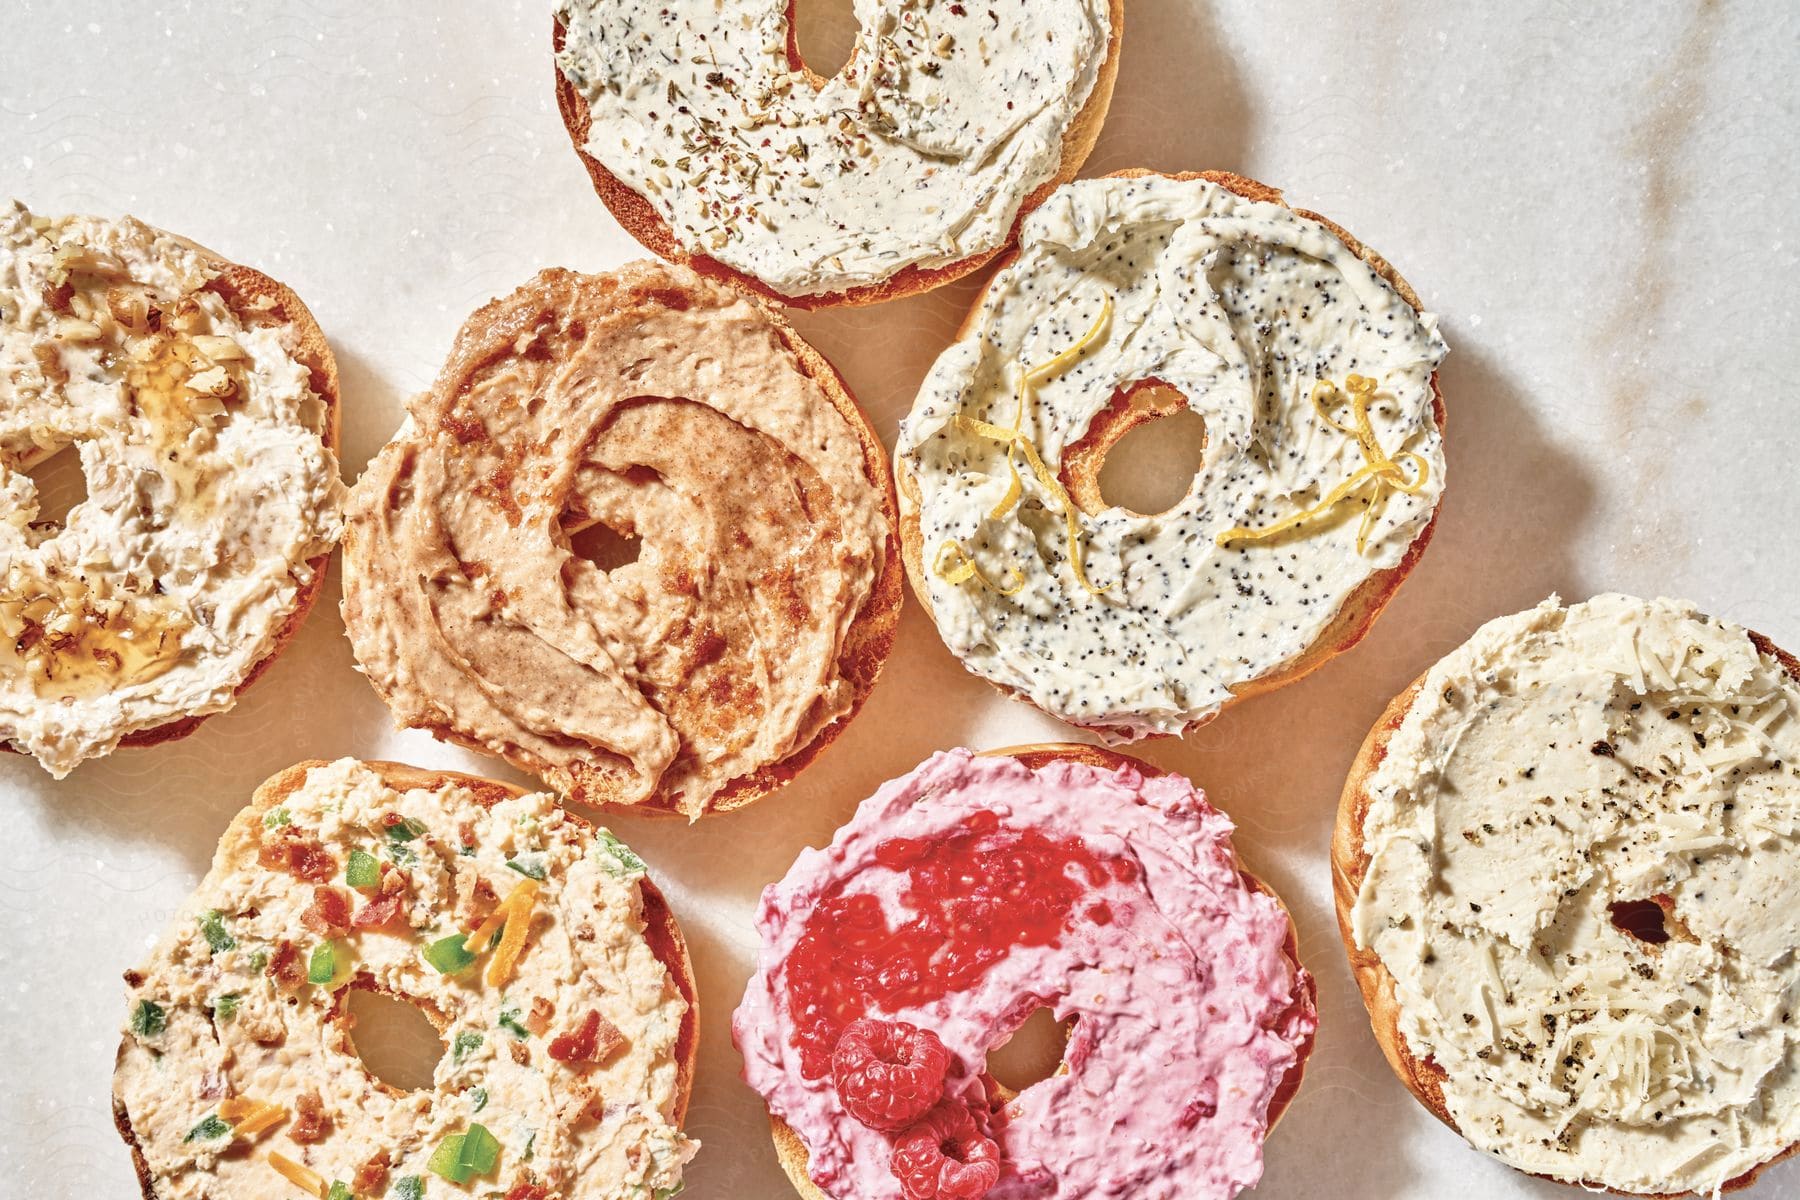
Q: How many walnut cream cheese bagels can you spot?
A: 1